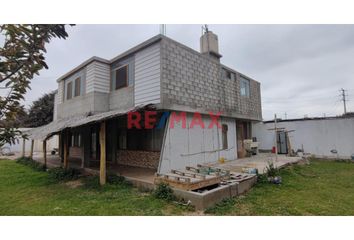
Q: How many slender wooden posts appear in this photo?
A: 5